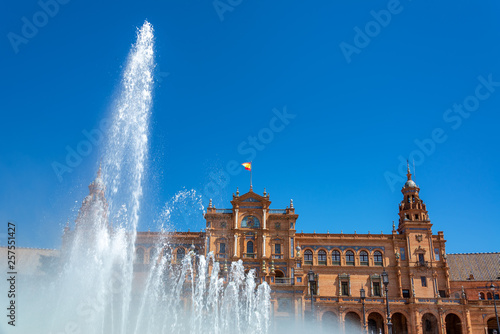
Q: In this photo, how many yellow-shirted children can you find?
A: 0